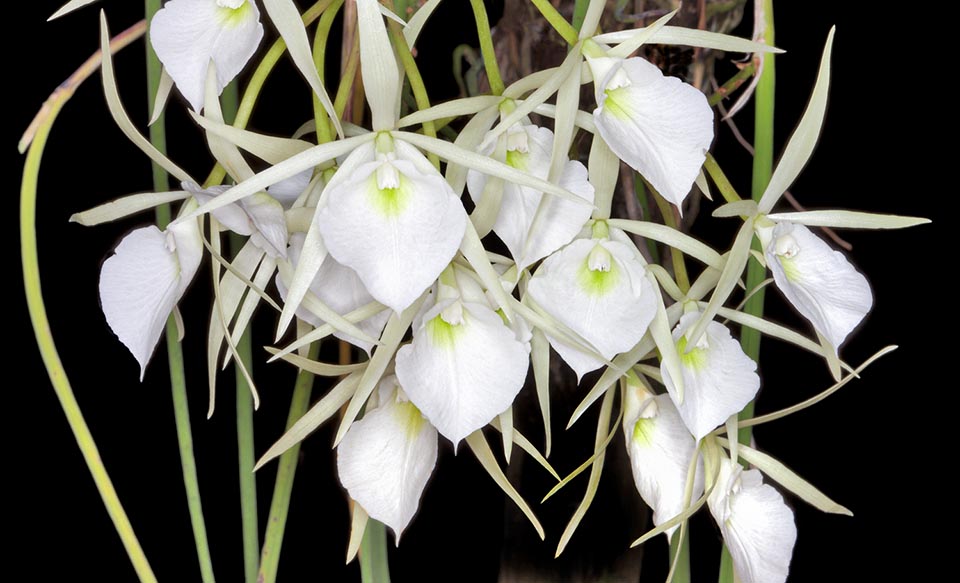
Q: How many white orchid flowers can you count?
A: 14